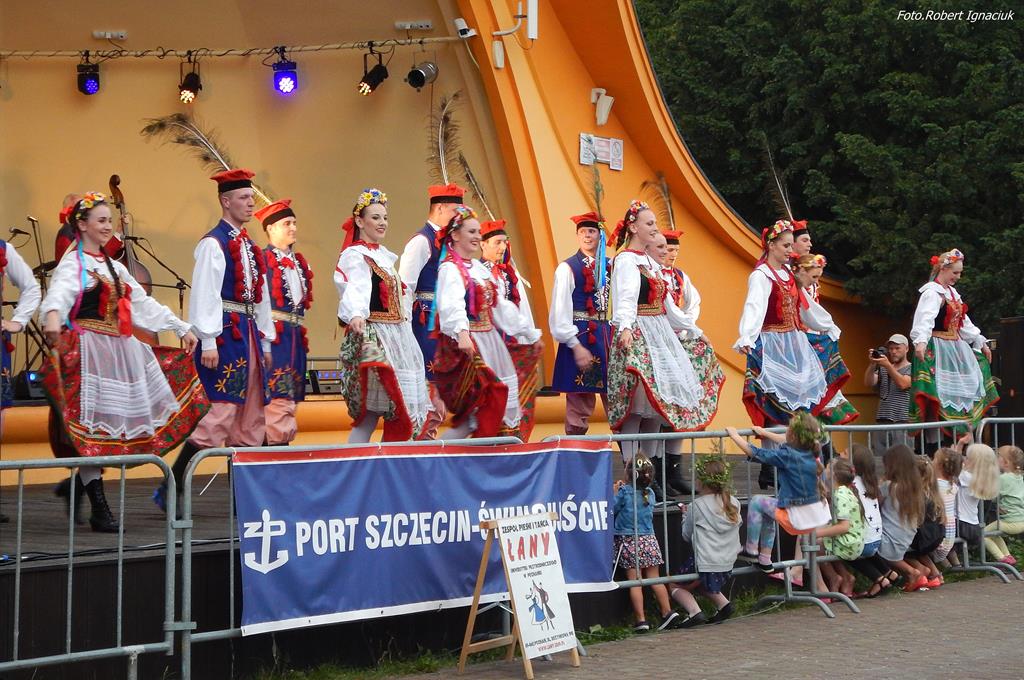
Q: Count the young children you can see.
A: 10